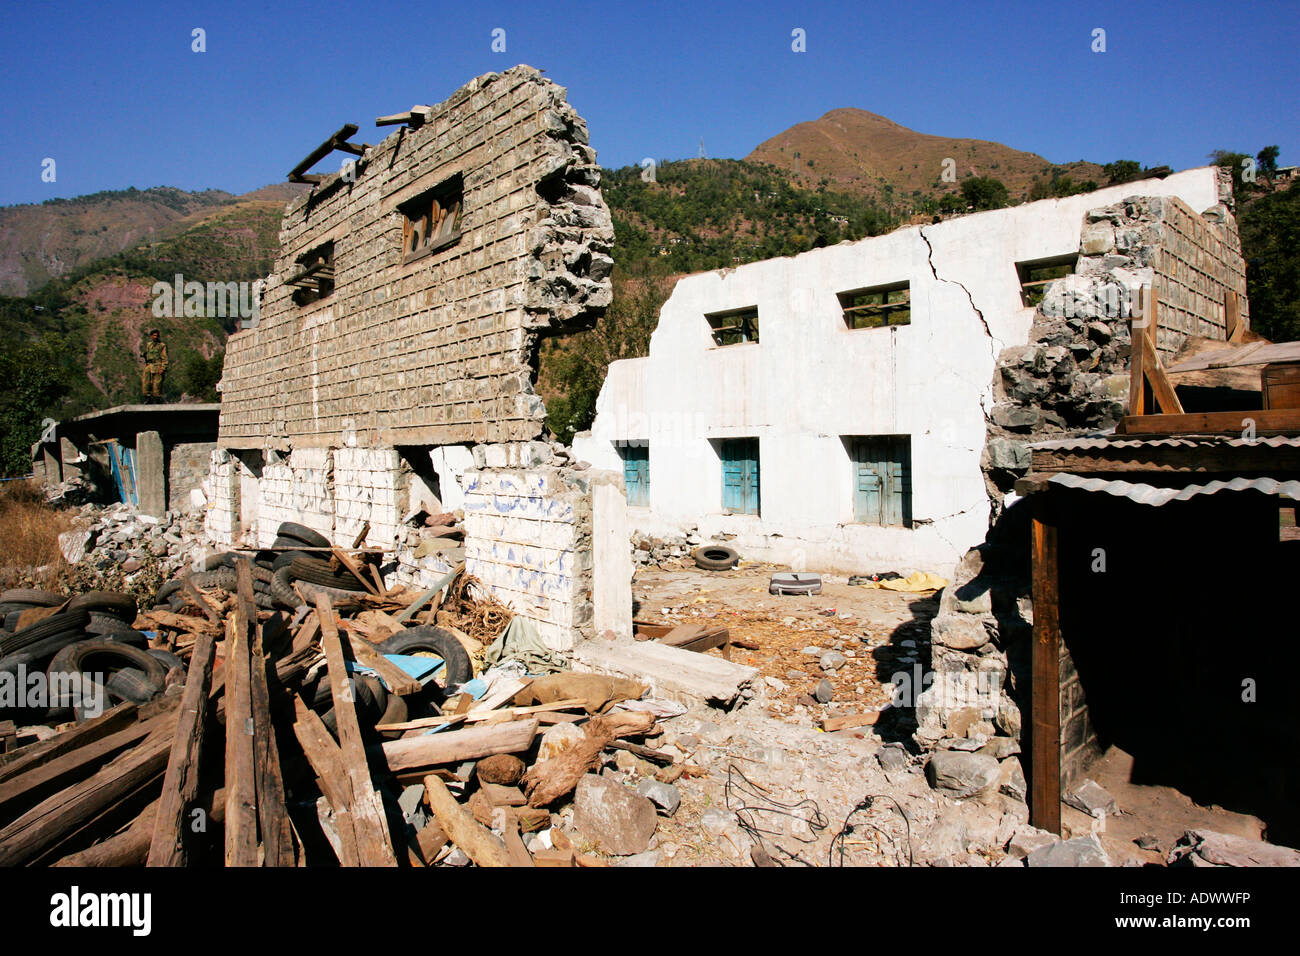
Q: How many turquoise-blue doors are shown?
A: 3